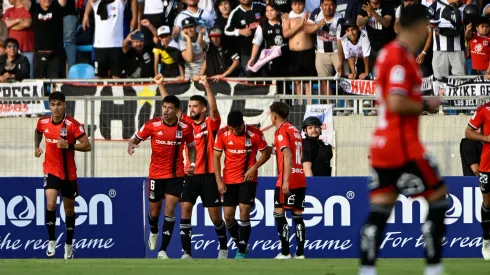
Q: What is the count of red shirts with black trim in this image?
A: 7